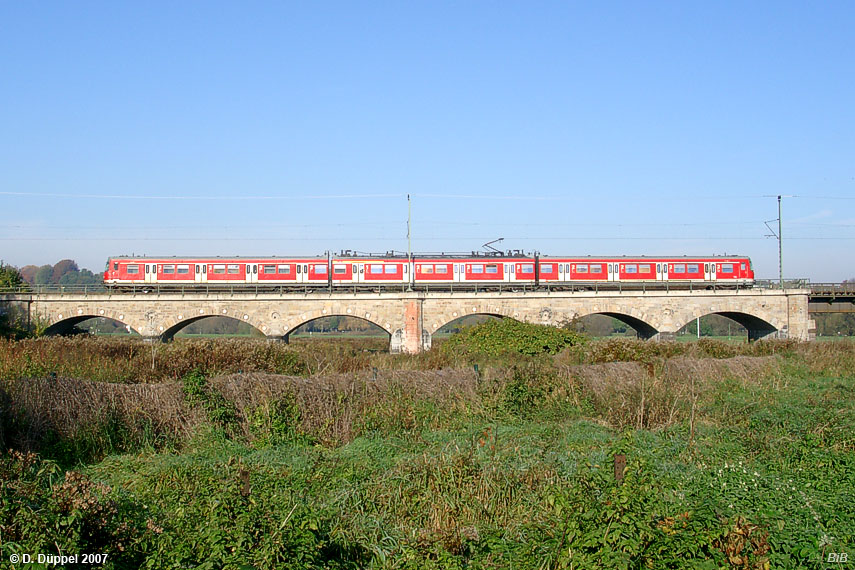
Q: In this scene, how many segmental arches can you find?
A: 6